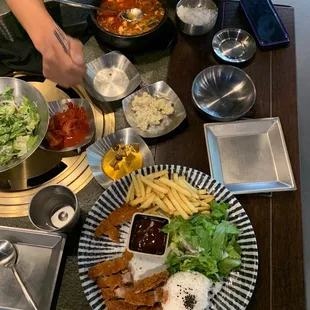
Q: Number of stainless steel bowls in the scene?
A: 8